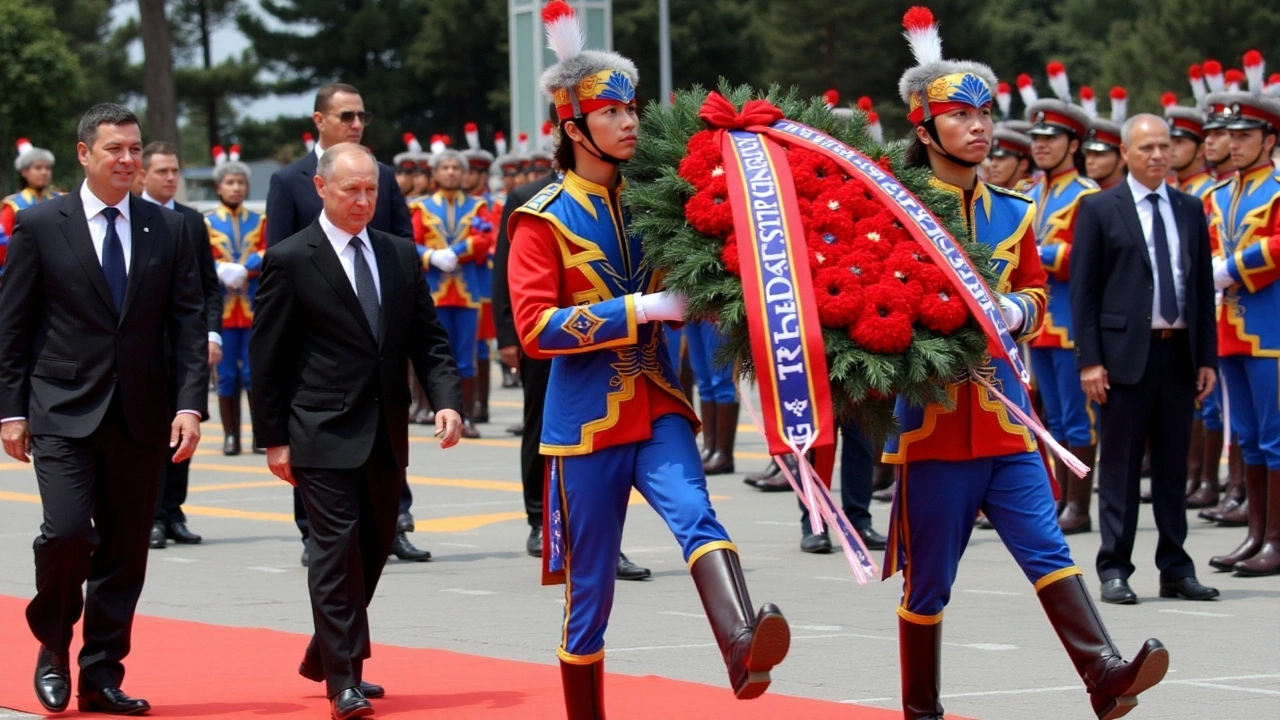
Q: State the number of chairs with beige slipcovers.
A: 0